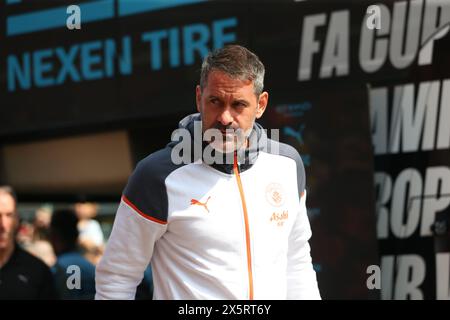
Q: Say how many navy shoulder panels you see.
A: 2